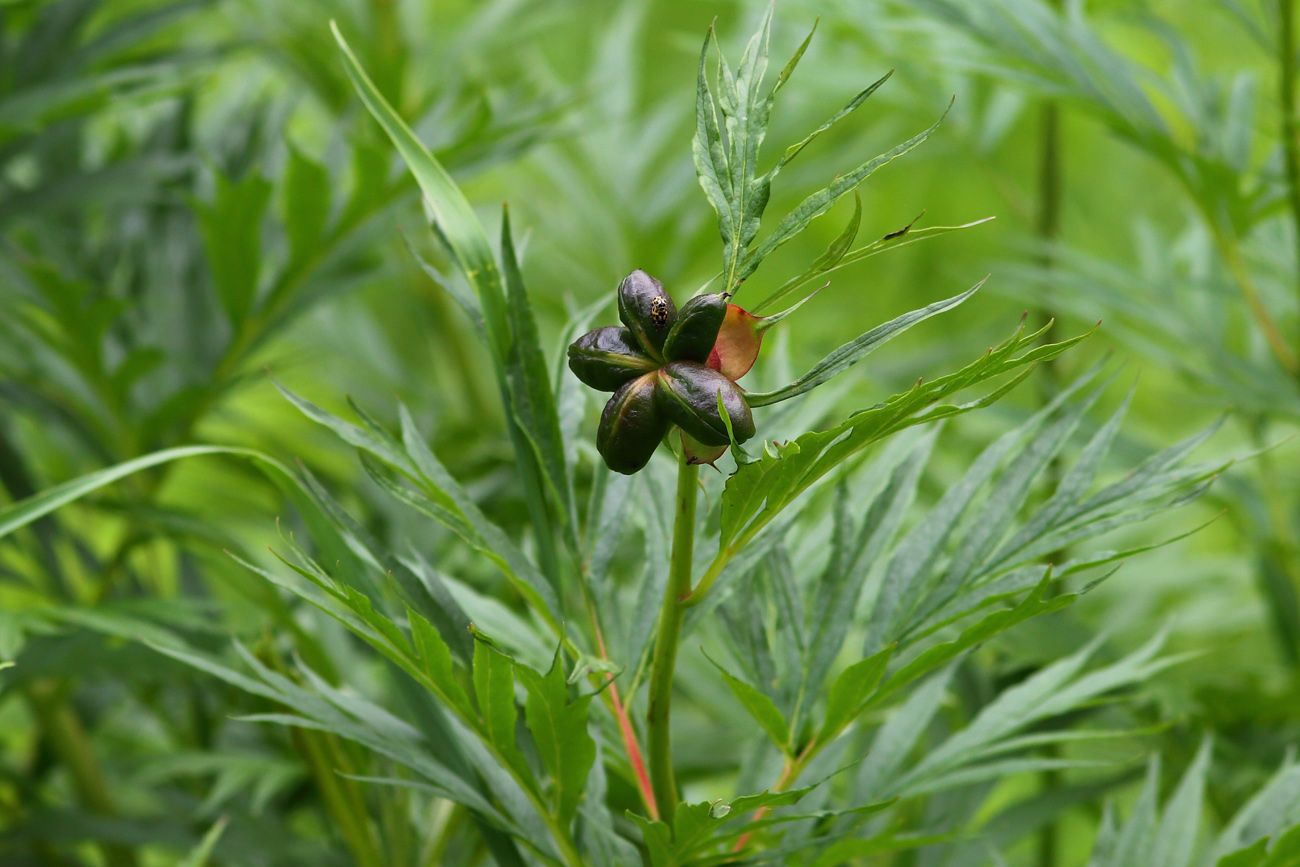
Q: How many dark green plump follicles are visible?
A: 5